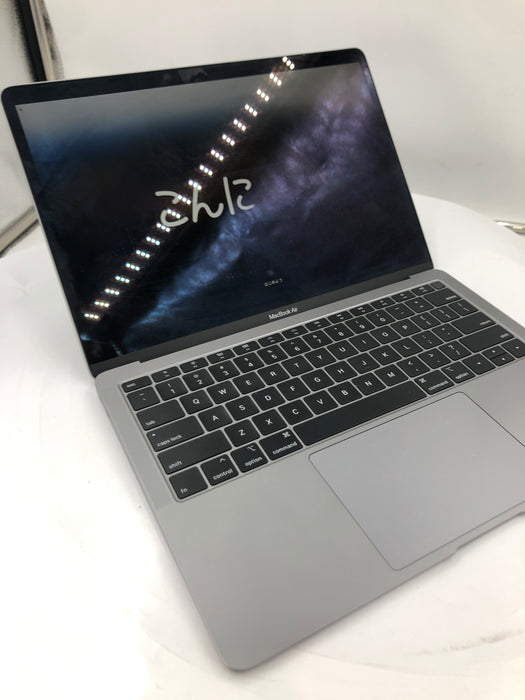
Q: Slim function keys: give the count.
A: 12